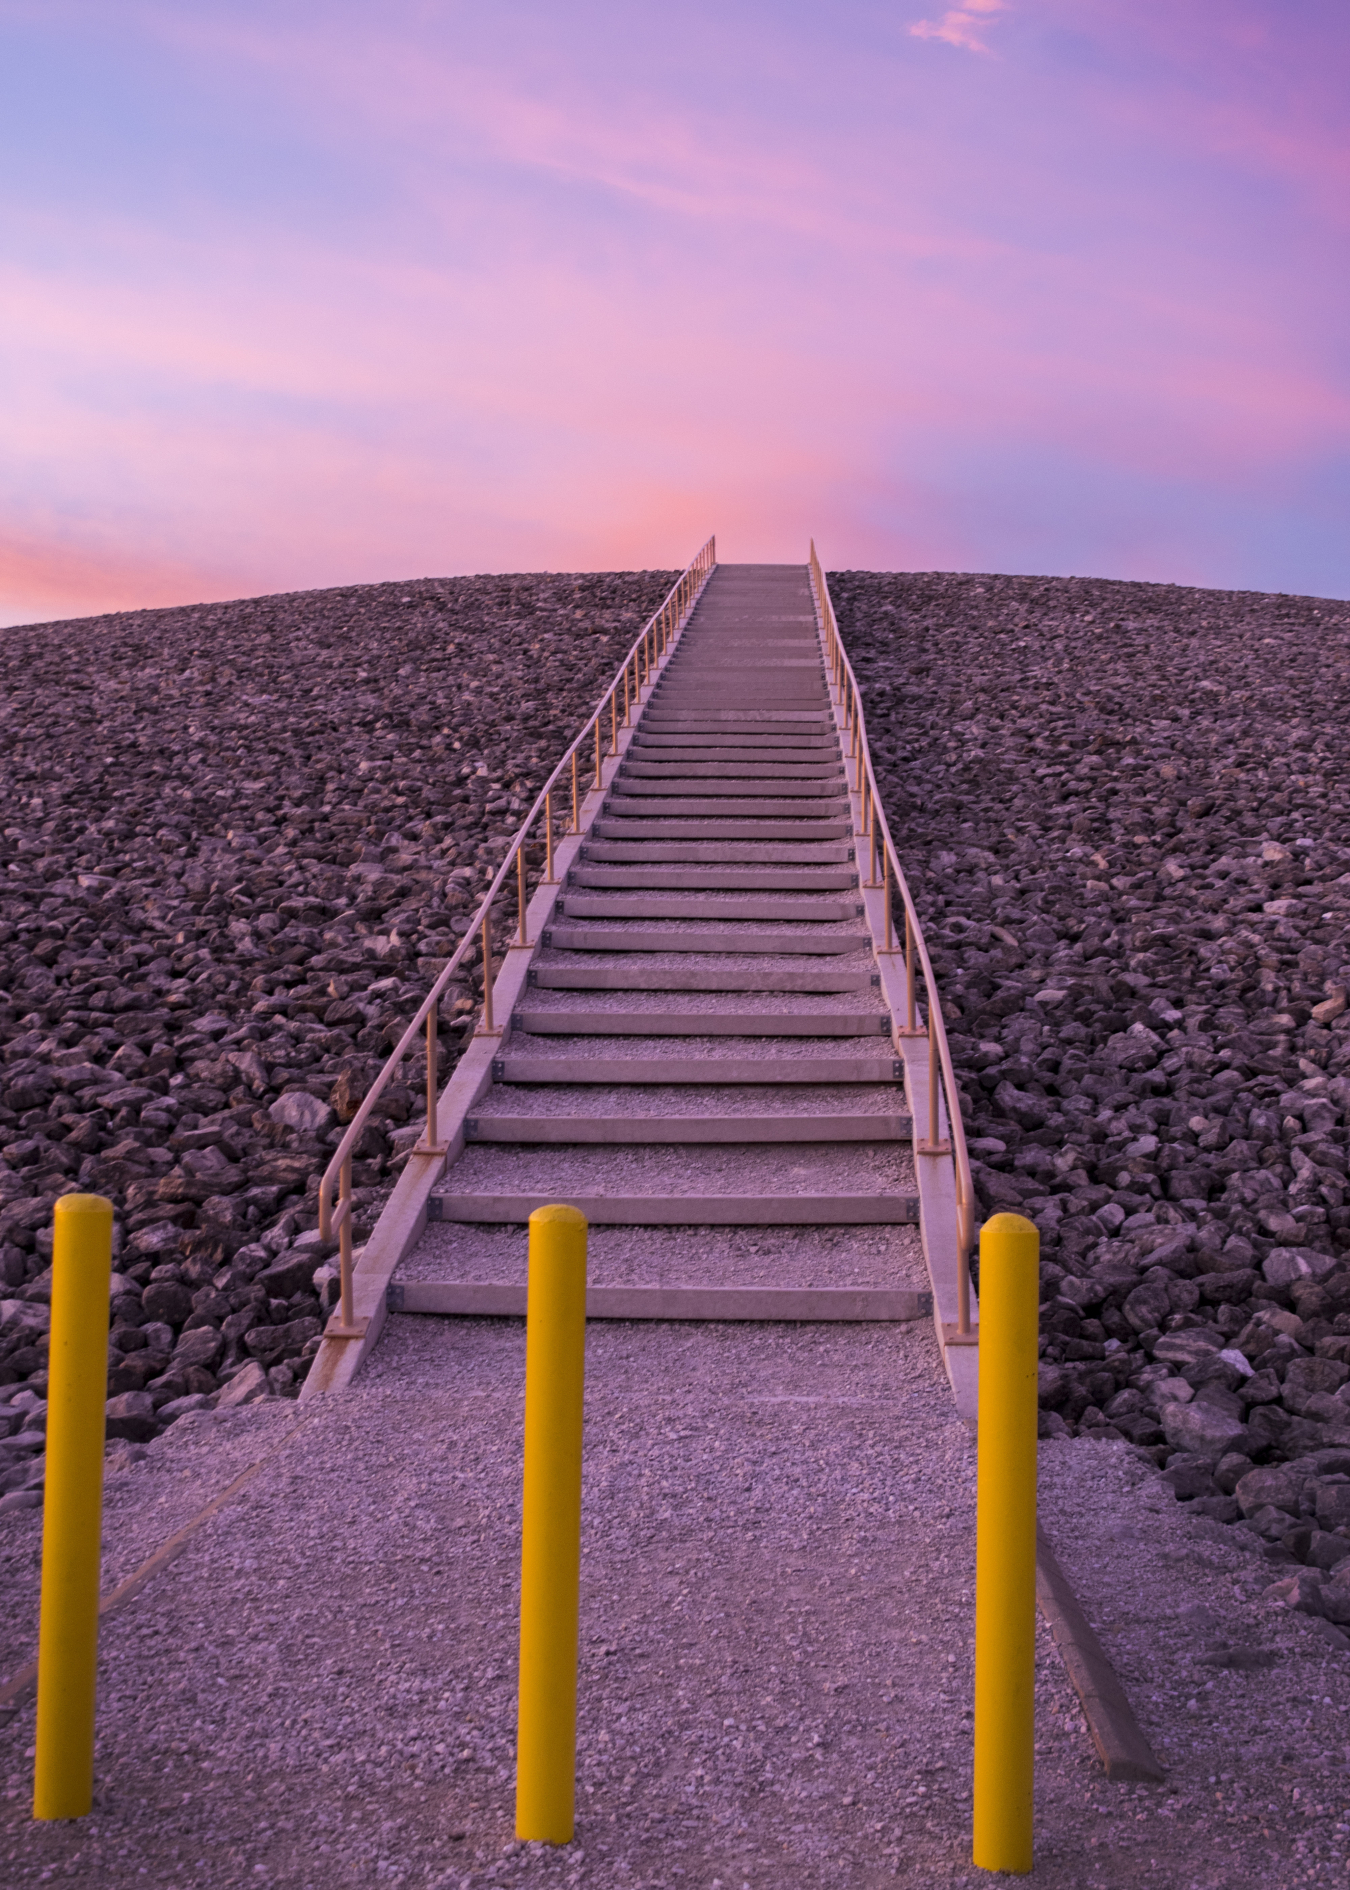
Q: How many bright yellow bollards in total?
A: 3